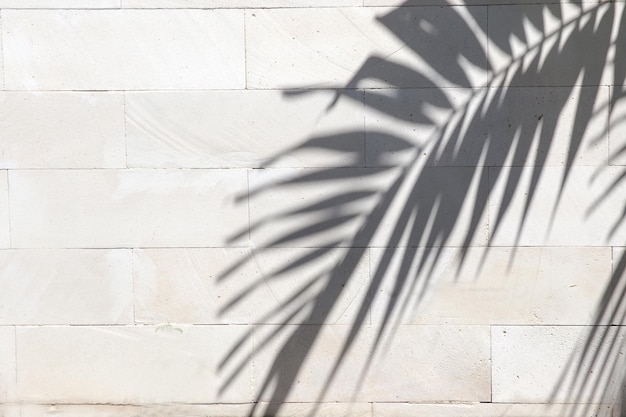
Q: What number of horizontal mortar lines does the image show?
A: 6